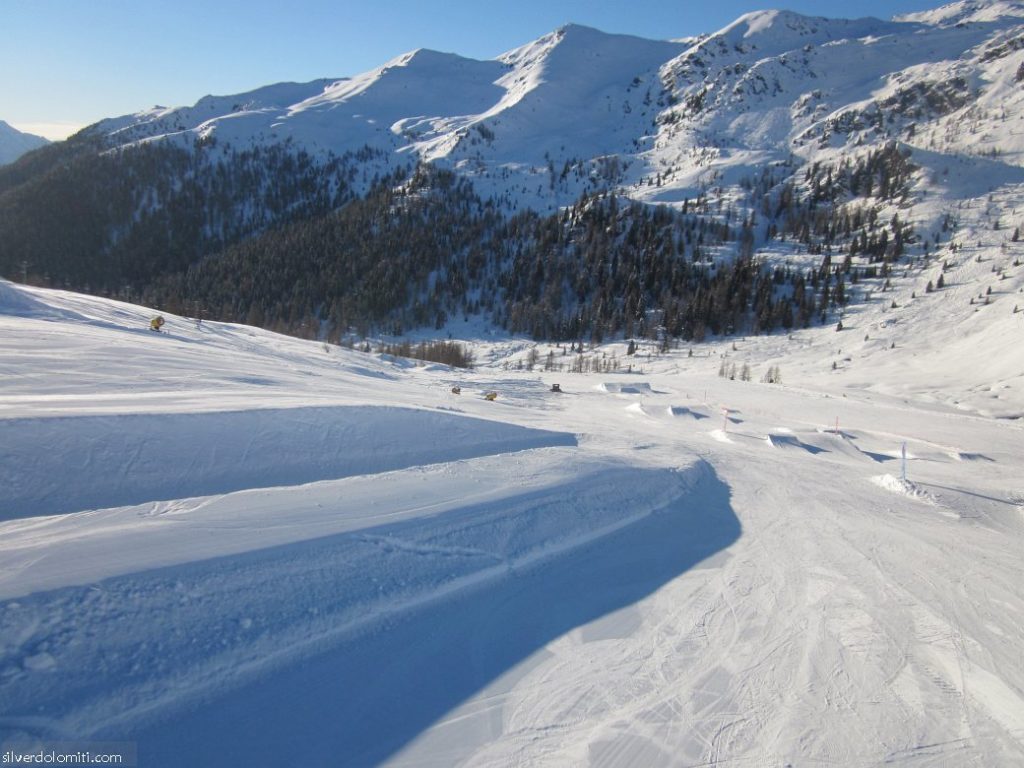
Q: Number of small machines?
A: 4